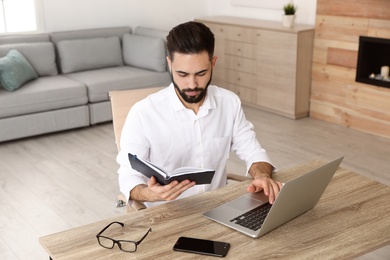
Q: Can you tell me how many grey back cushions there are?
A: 3